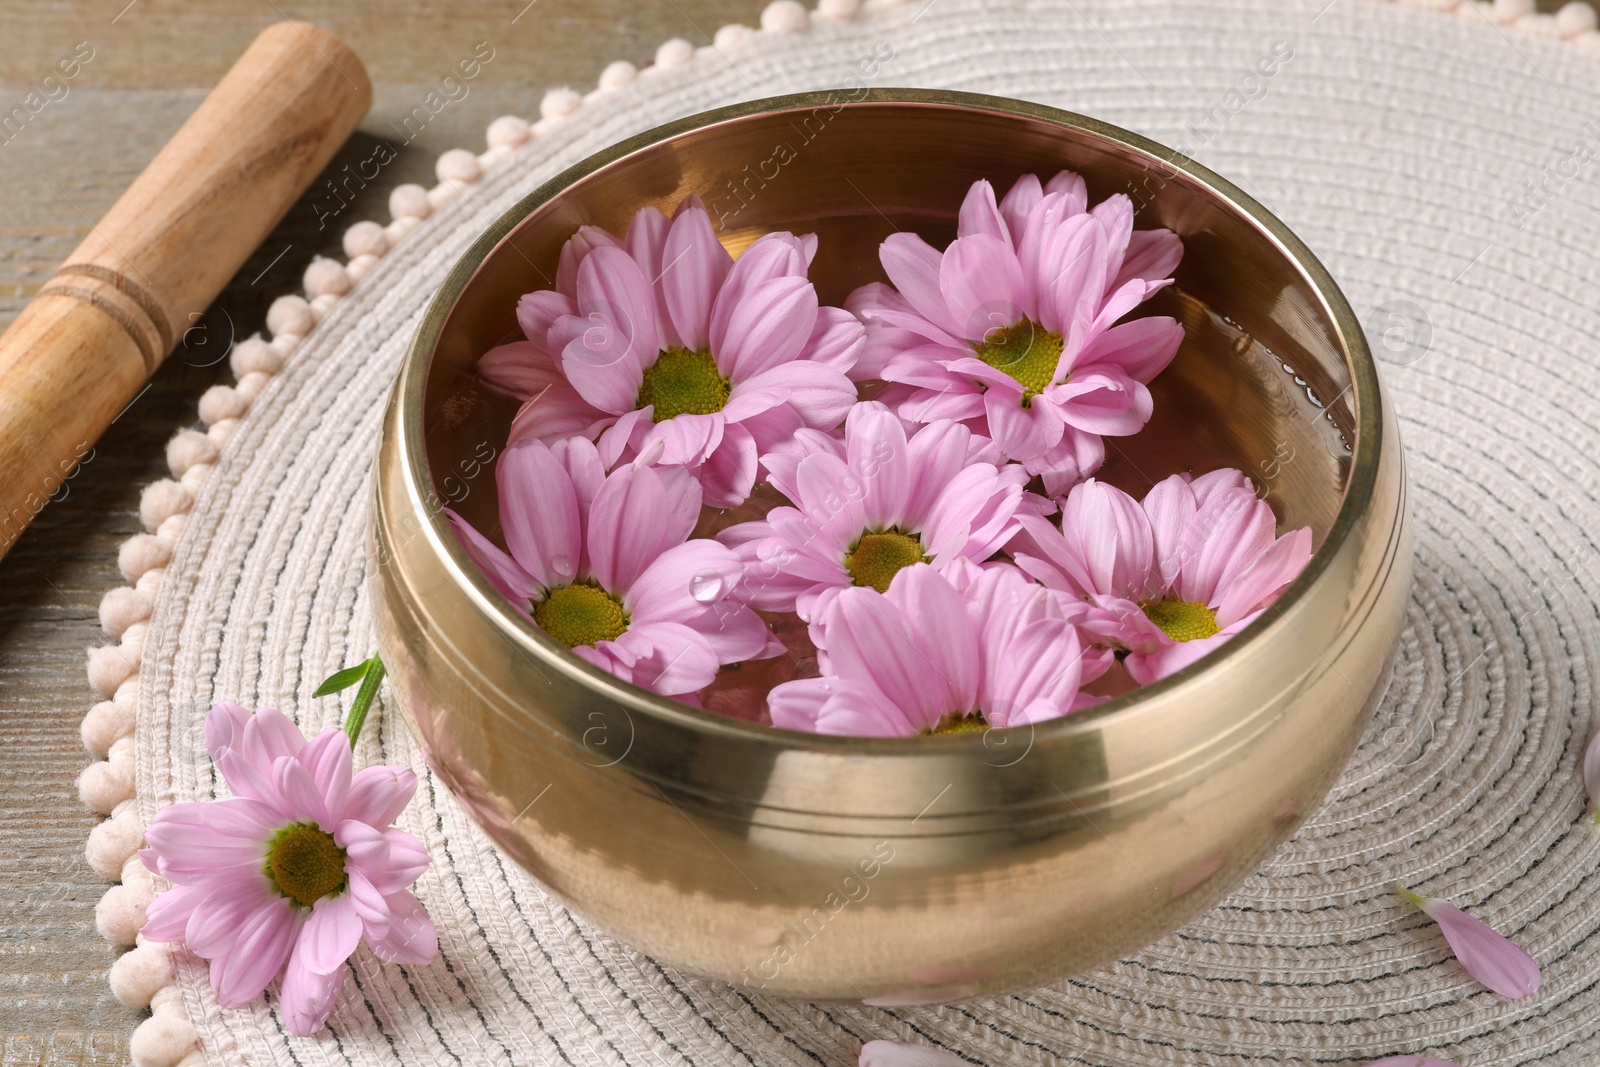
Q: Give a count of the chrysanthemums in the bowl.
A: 6